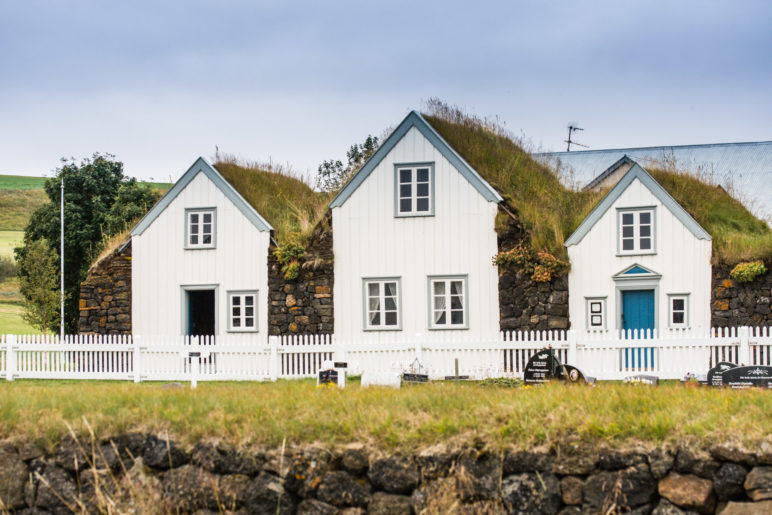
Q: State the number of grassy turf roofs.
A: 3